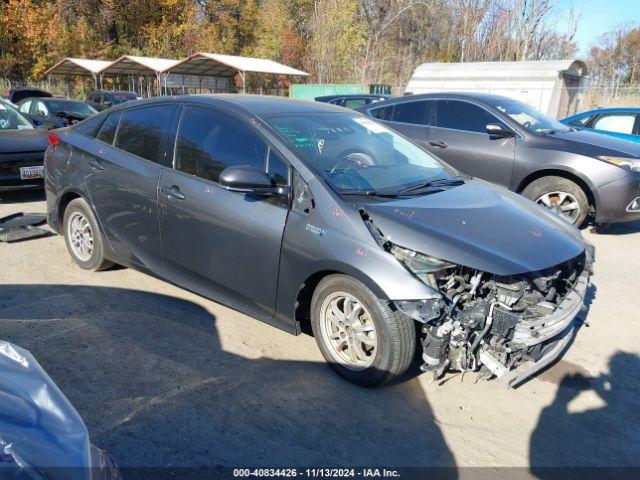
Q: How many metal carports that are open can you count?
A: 3